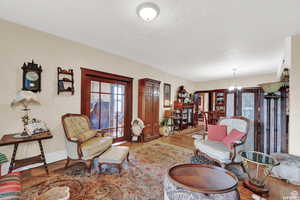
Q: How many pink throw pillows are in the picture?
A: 2